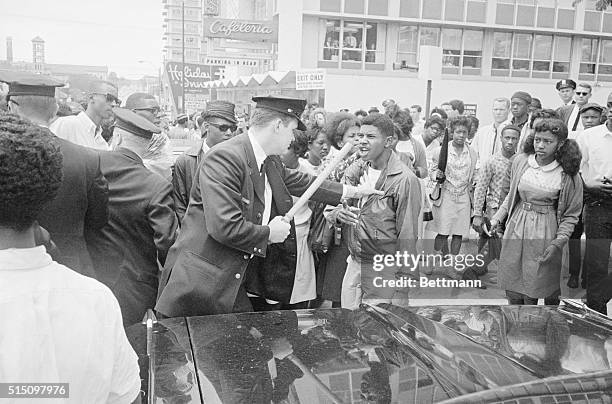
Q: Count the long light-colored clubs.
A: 1